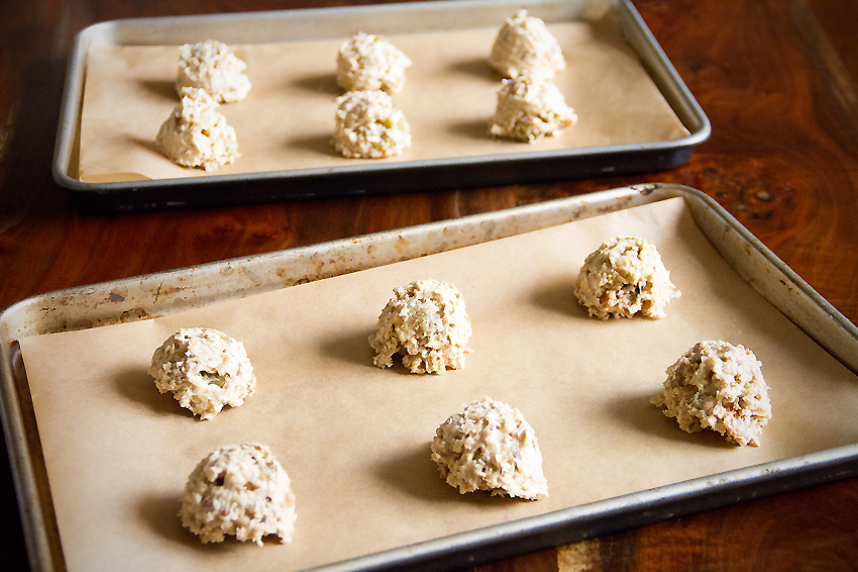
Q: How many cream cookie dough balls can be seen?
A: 12